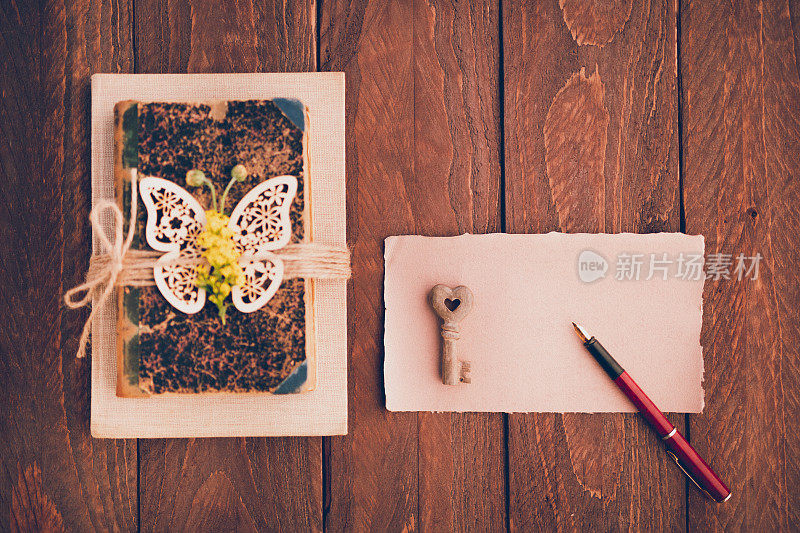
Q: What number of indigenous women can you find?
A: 0